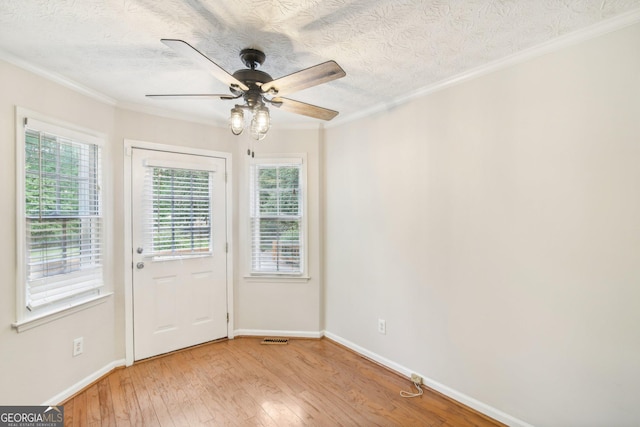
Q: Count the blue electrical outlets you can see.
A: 0